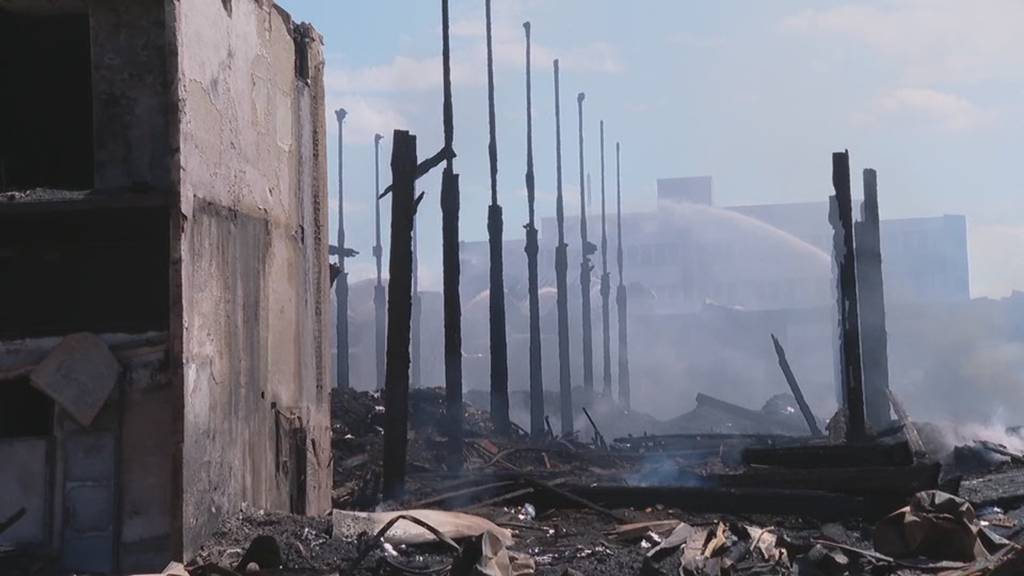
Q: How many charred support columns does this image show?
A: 13